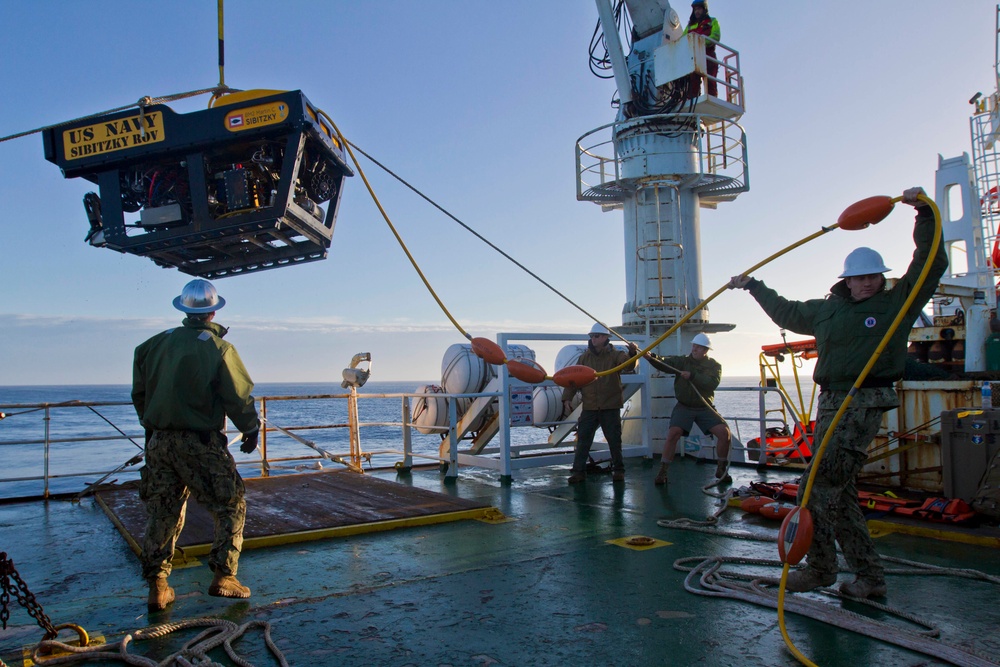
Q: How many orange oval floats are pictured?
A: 7